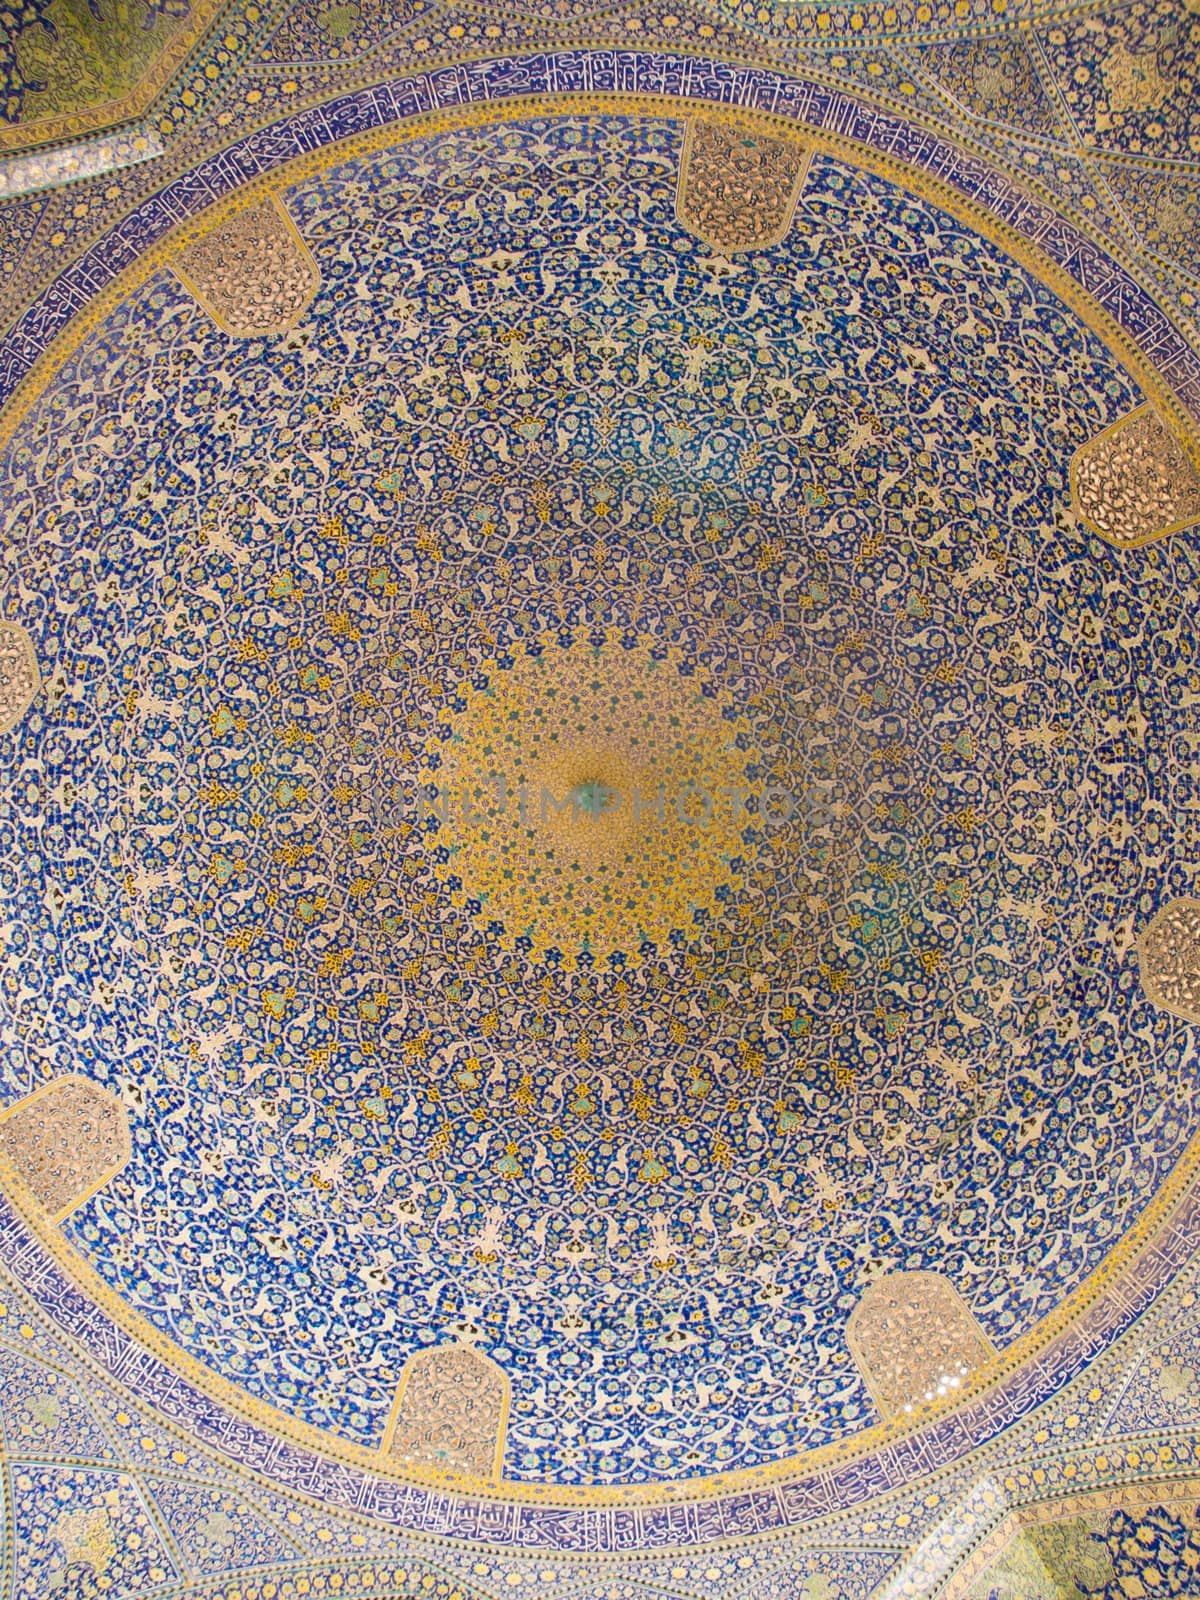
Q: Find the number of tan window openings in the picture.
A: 8